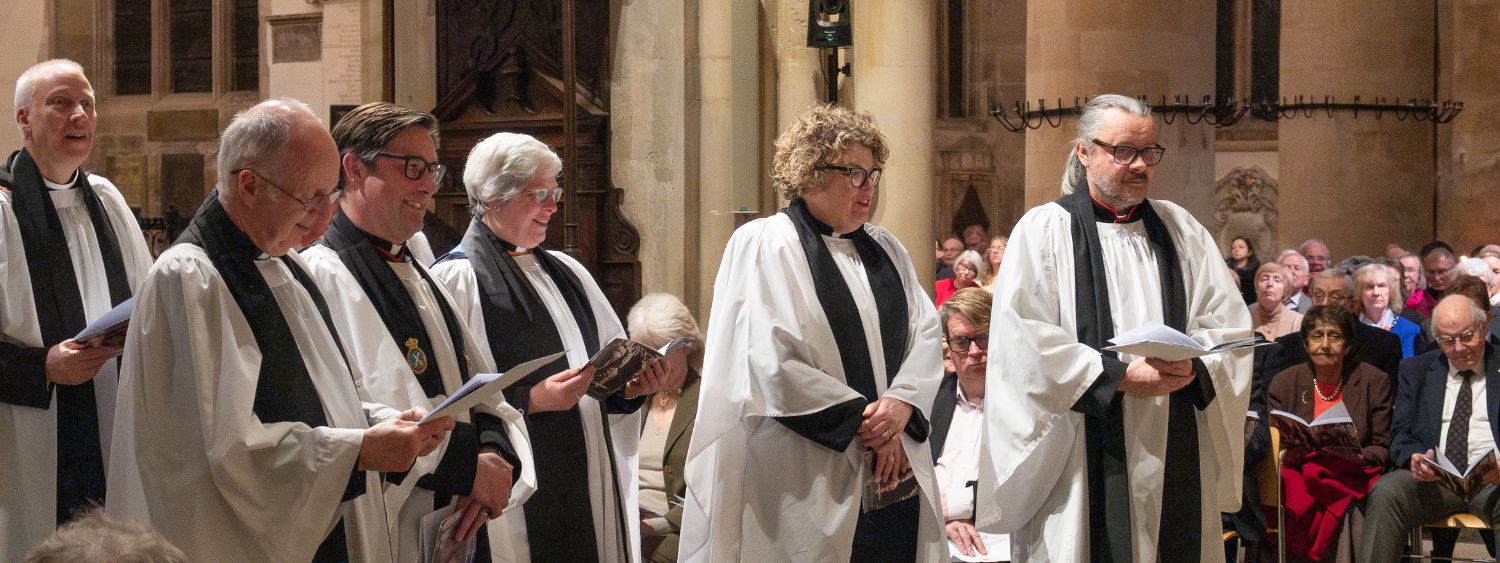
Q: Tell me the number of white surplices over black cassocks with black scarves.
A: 6